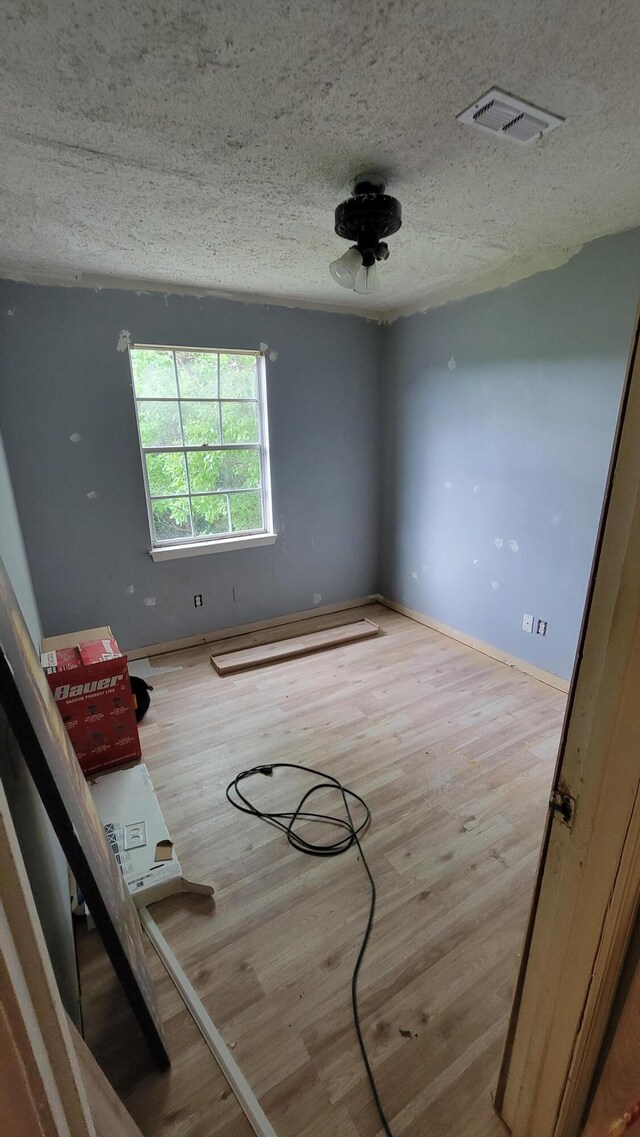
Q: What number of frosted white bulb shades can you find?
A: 2